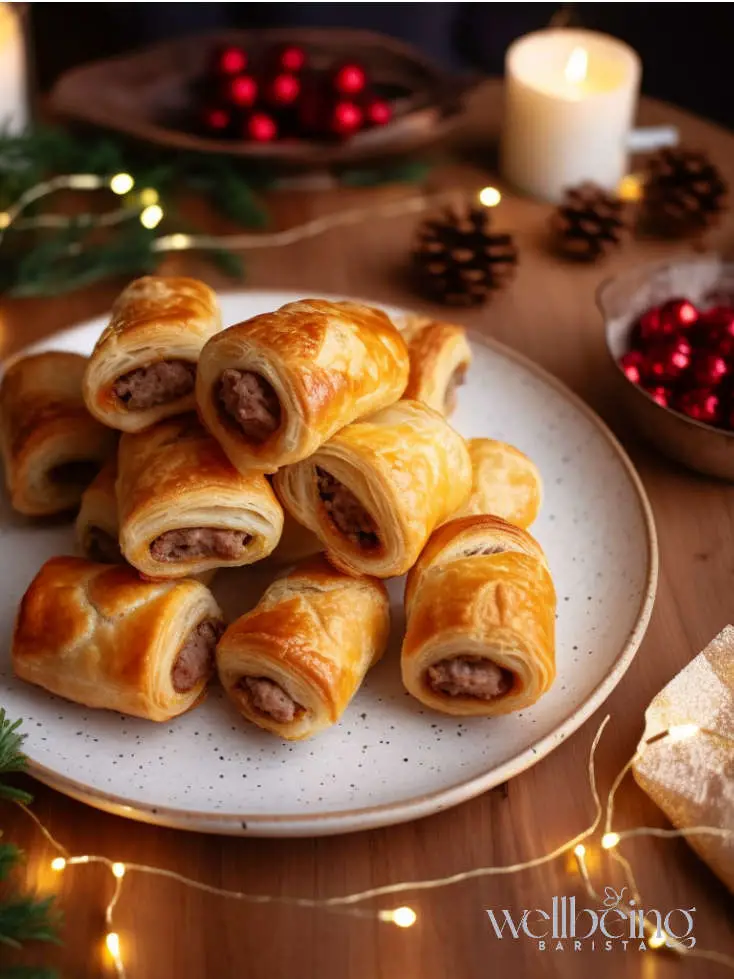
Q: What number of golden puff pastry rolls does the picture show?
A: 11